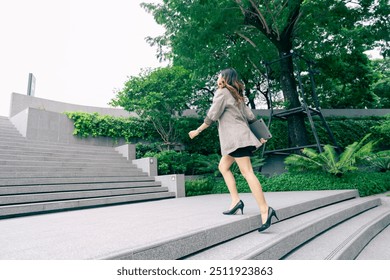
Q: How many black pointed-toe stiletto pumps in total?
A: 2